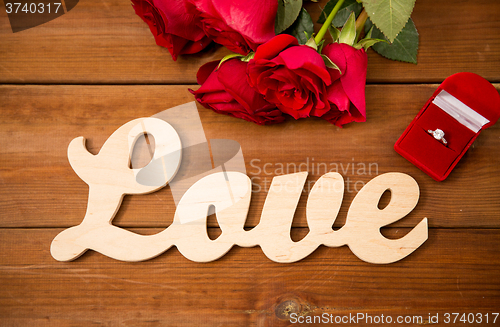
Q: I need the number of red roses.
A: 5